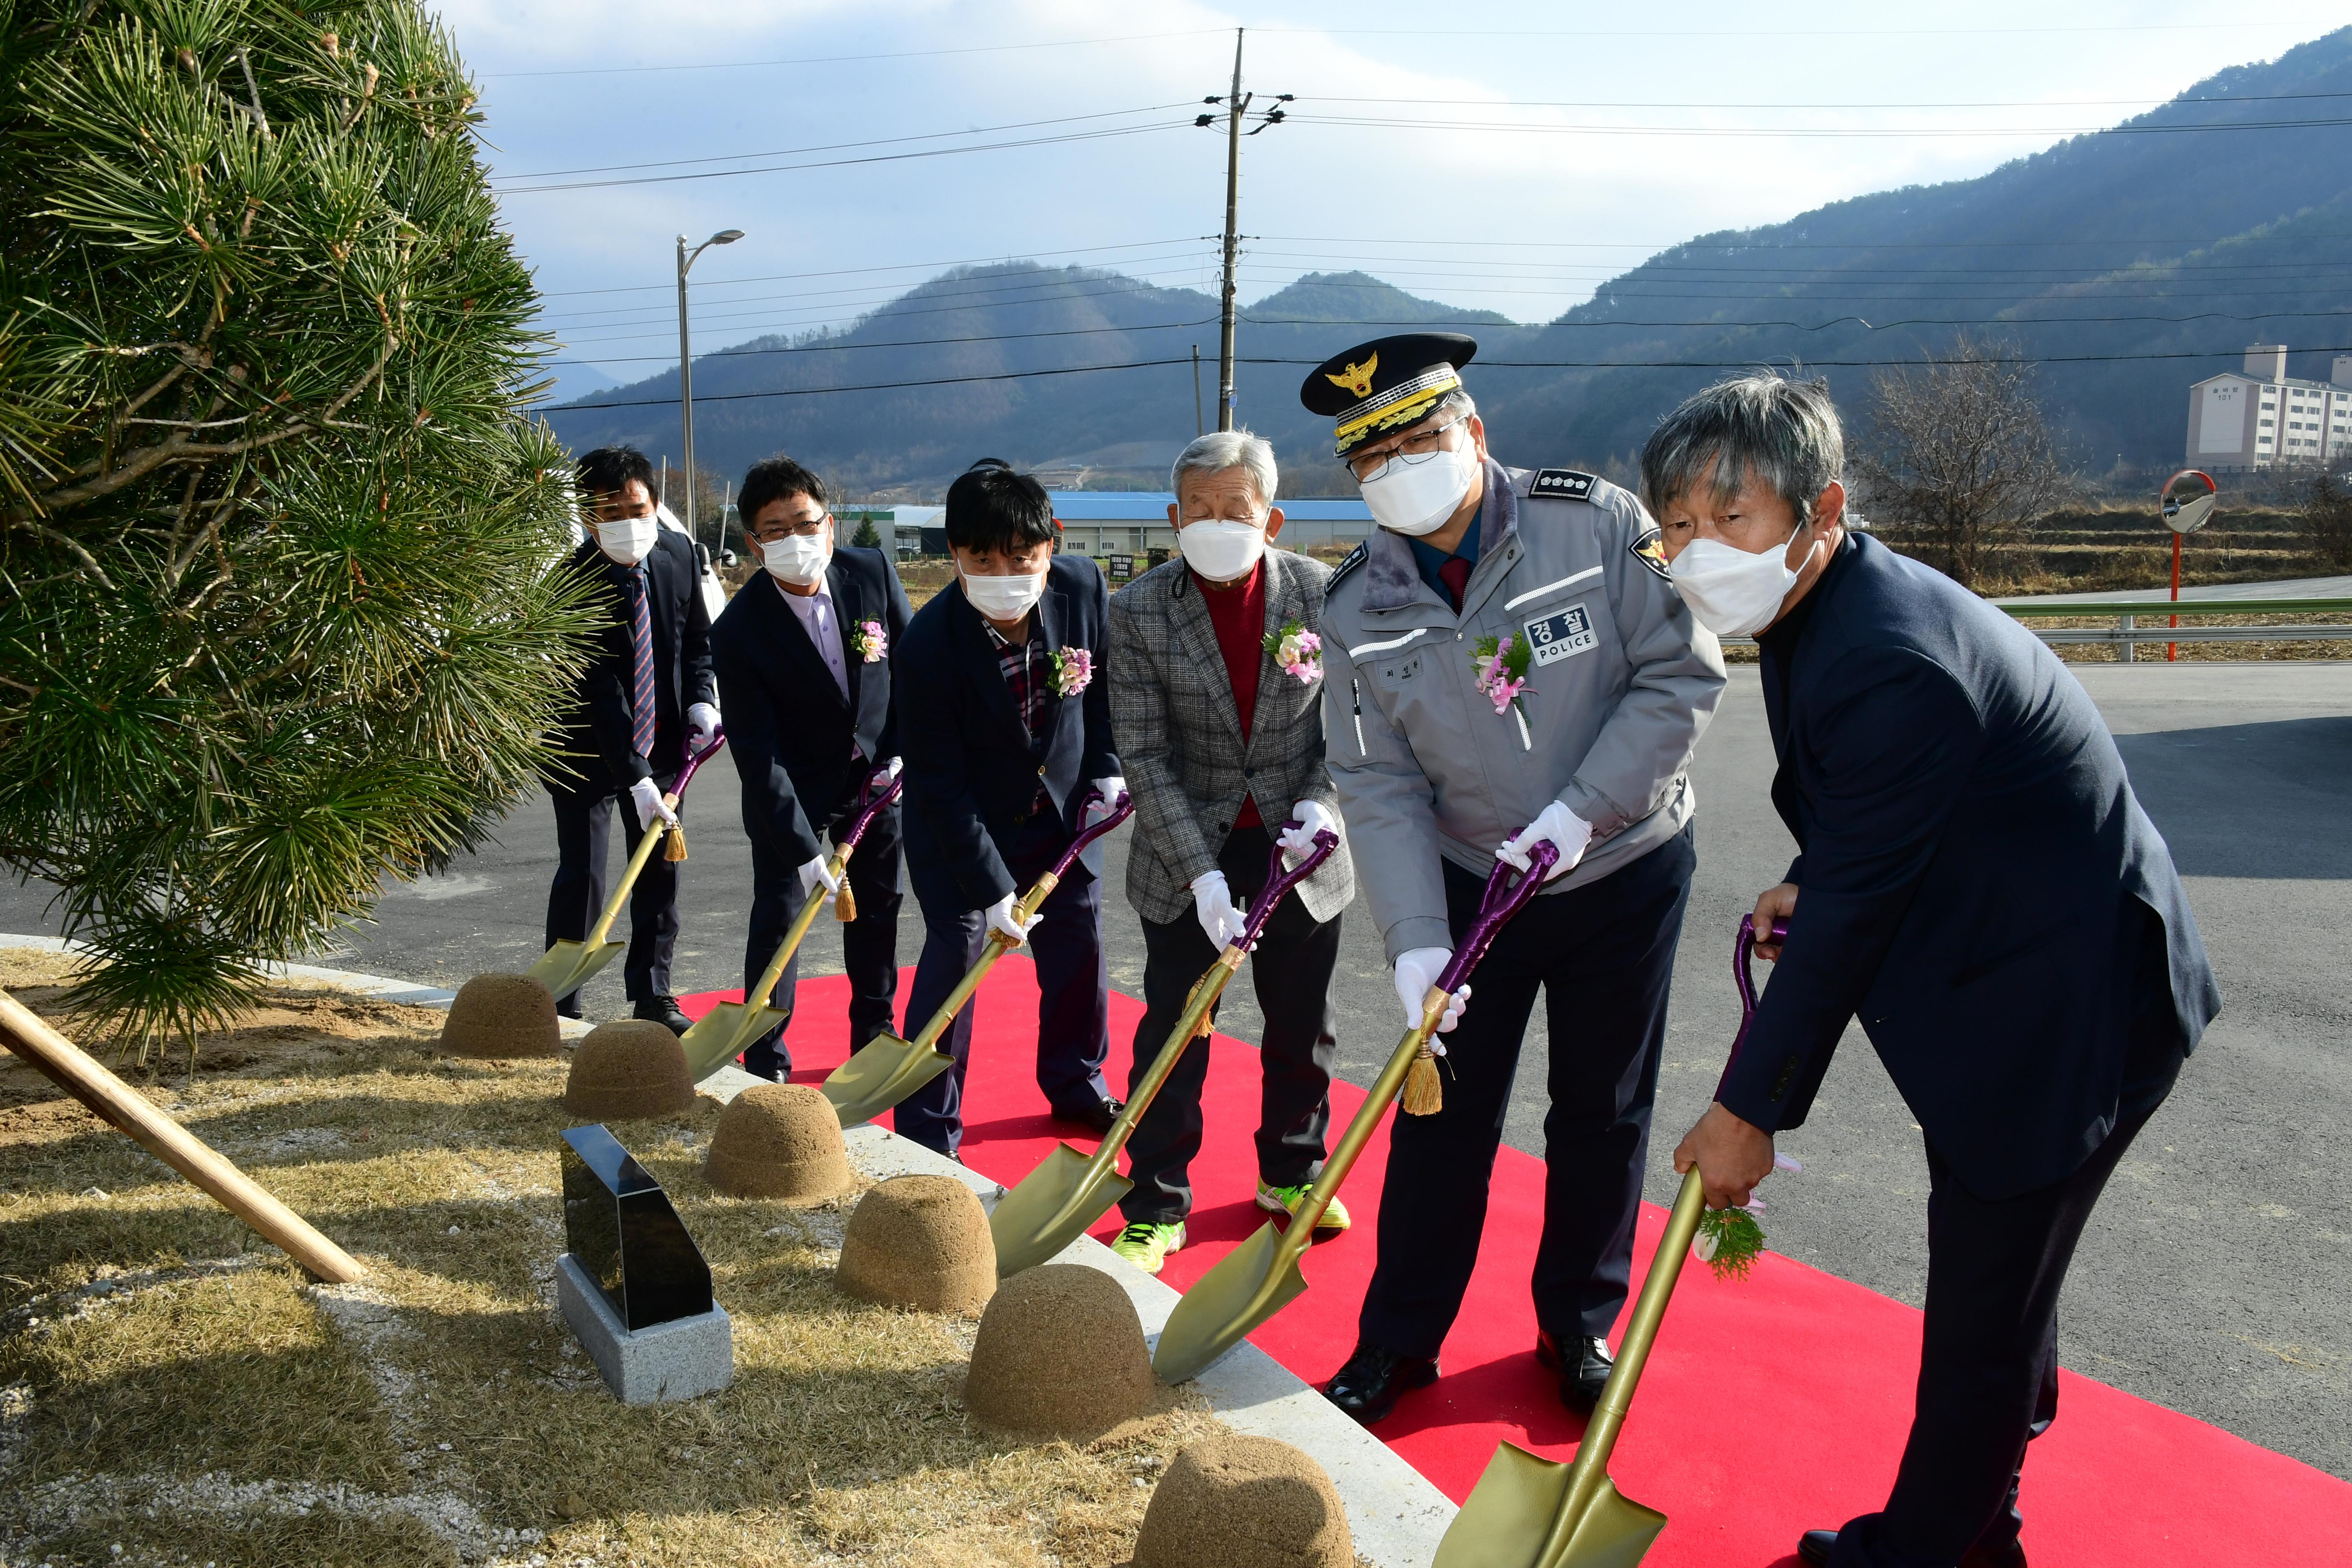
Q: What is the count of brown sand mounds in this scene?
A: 6